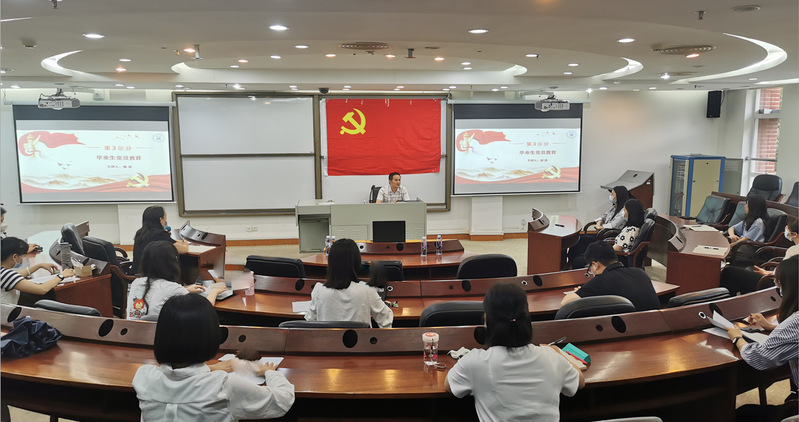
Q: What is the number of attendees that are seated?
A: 13